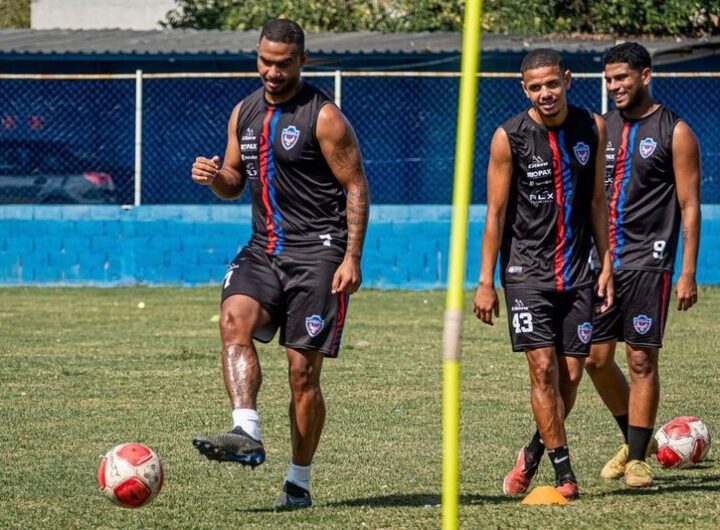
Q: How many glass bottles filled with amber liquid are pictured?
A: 0